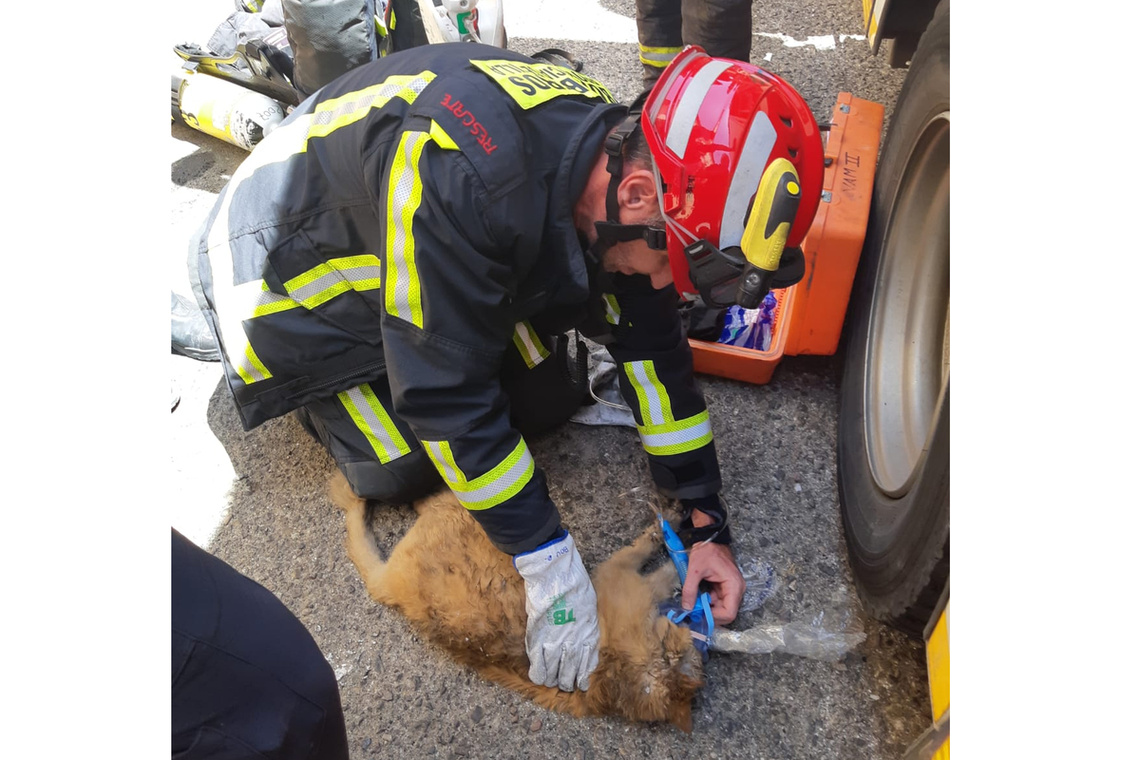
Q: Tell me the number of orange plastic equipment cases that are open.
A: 1